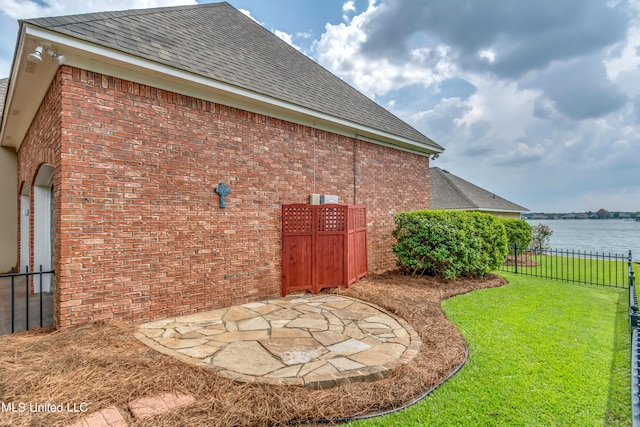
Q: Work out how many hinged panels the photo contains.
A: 4